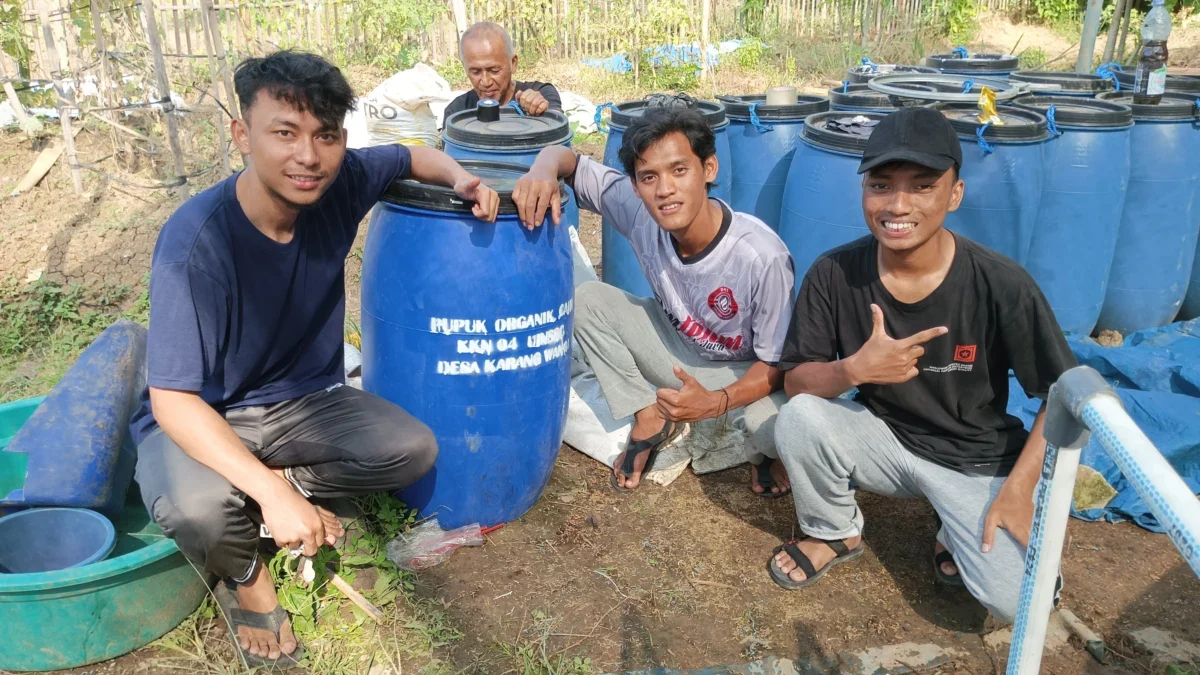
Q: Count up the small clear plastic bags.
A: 1